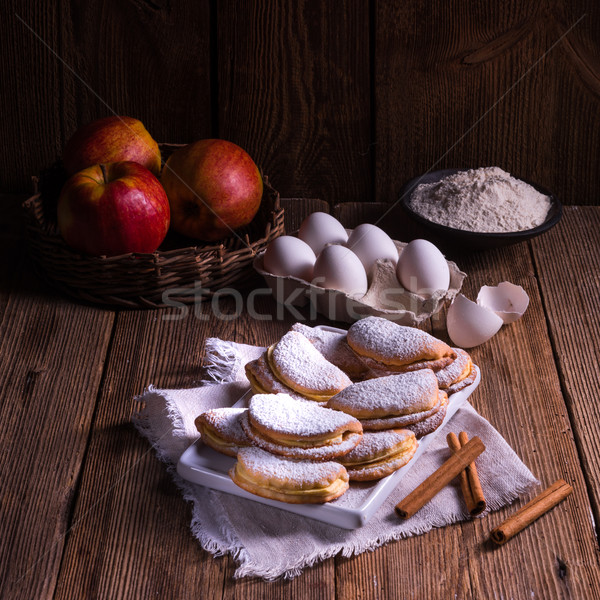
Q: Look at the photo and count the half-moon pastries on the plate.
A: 11